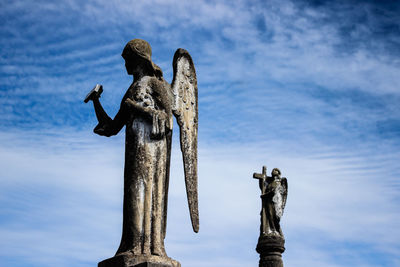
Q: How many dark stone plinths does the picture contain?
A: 2